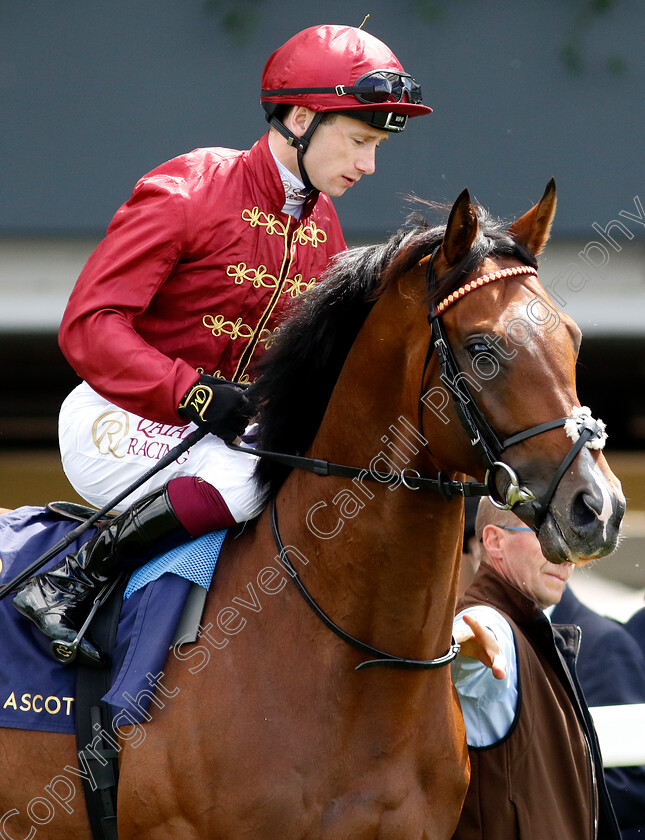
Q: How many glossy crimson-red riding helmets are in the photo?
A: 1